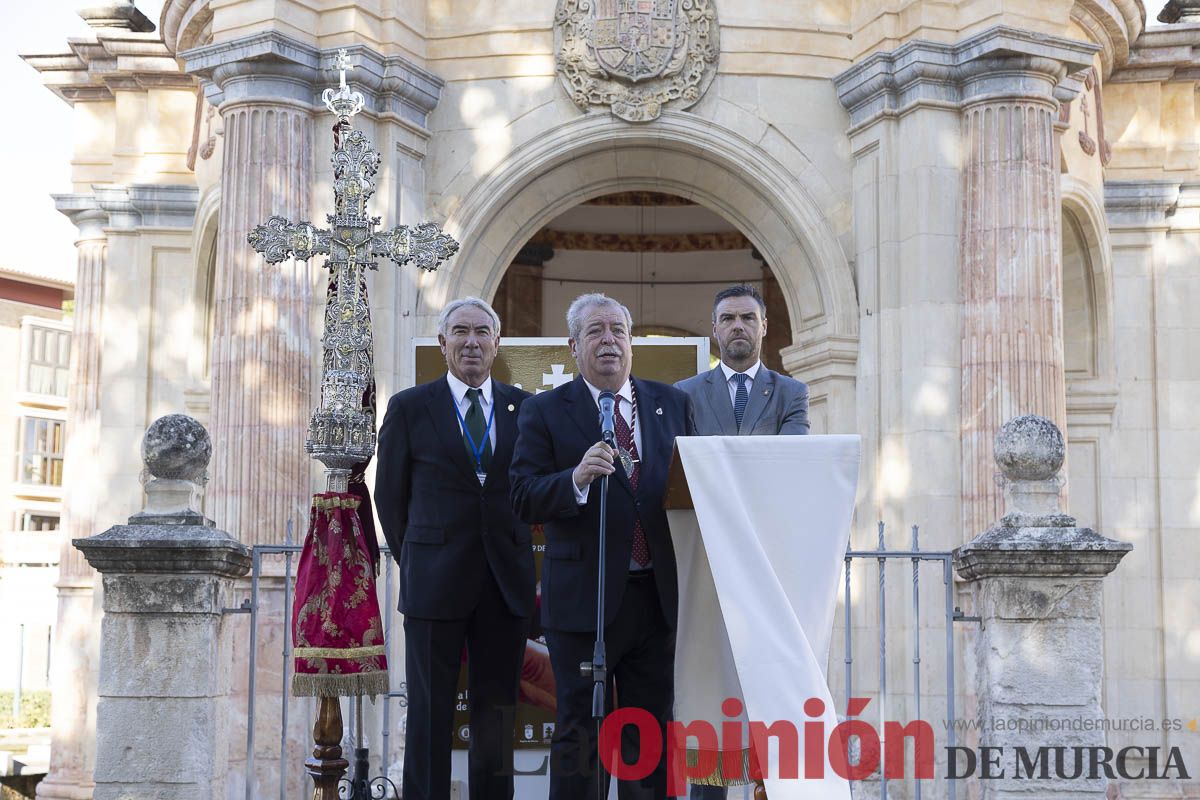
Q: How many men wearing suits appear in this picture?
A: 3